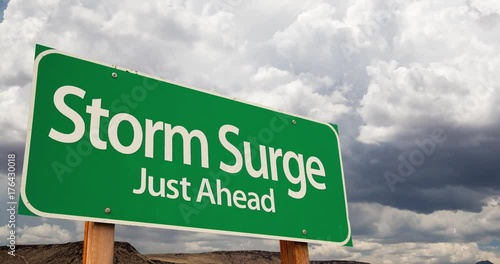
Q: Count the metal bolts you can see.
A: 4